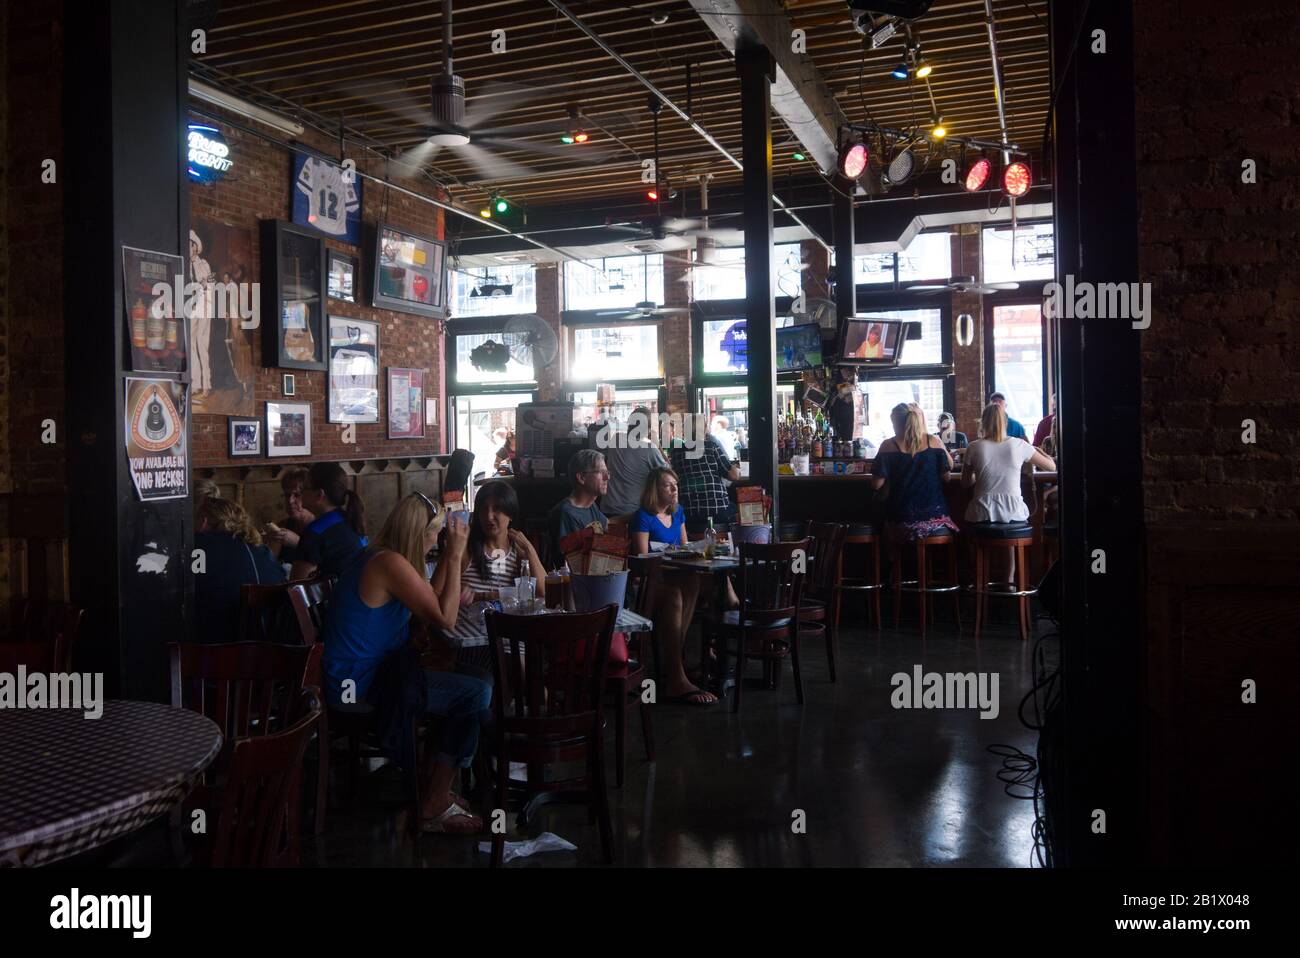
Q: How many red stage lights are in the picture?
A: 3